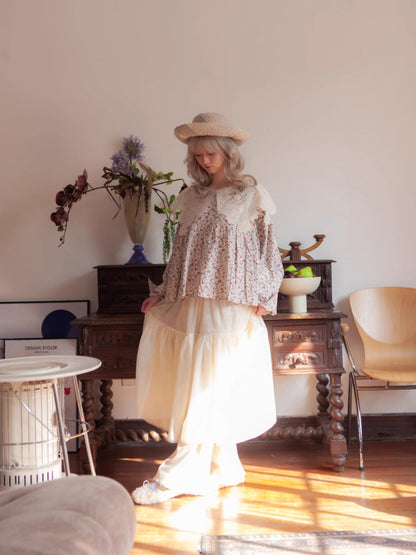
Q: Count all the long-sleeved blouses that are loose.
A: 1